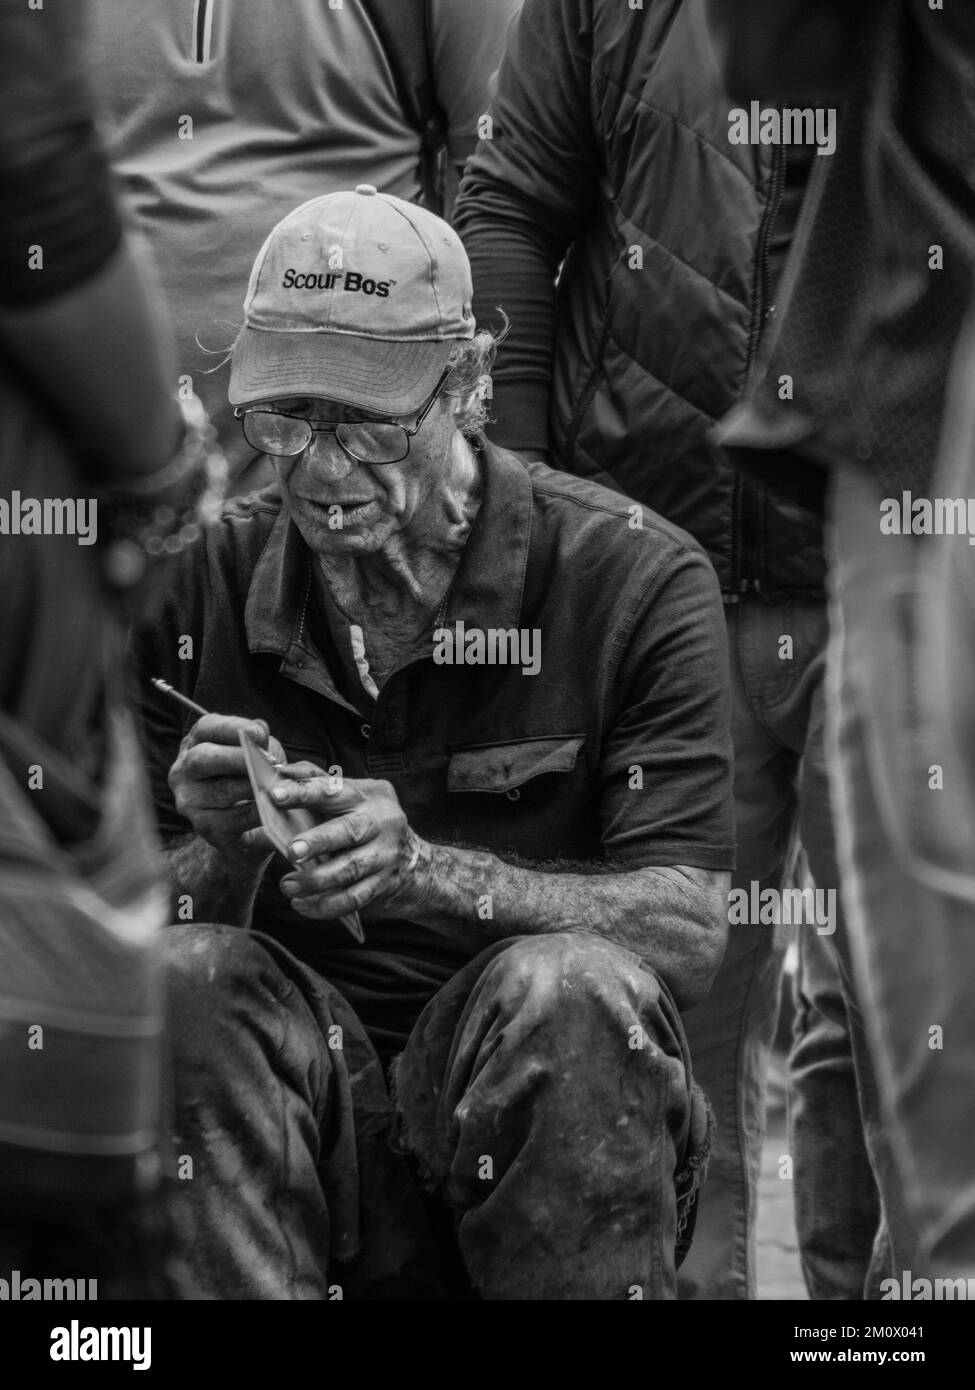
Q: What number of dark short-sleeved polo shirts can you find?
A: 1